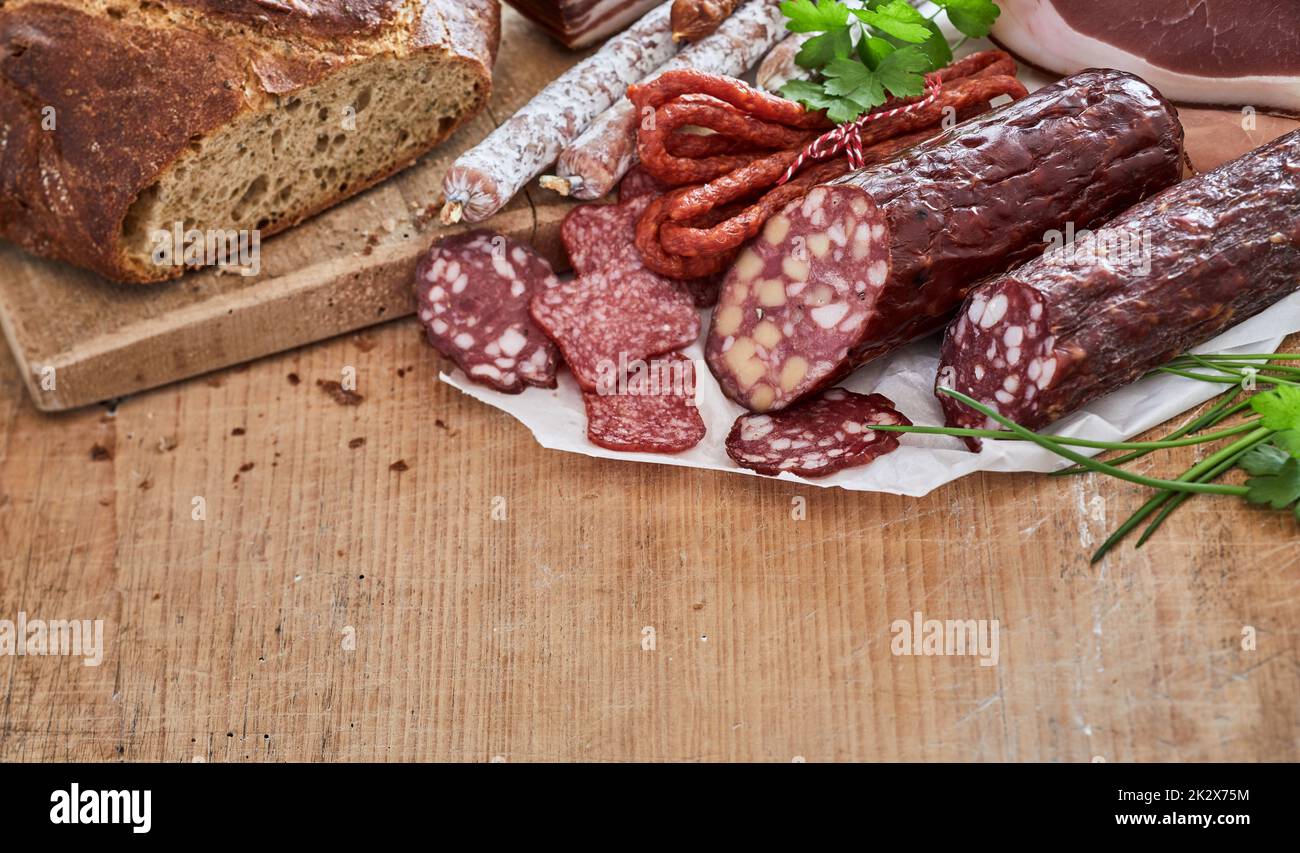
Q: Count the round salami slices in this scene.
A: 2